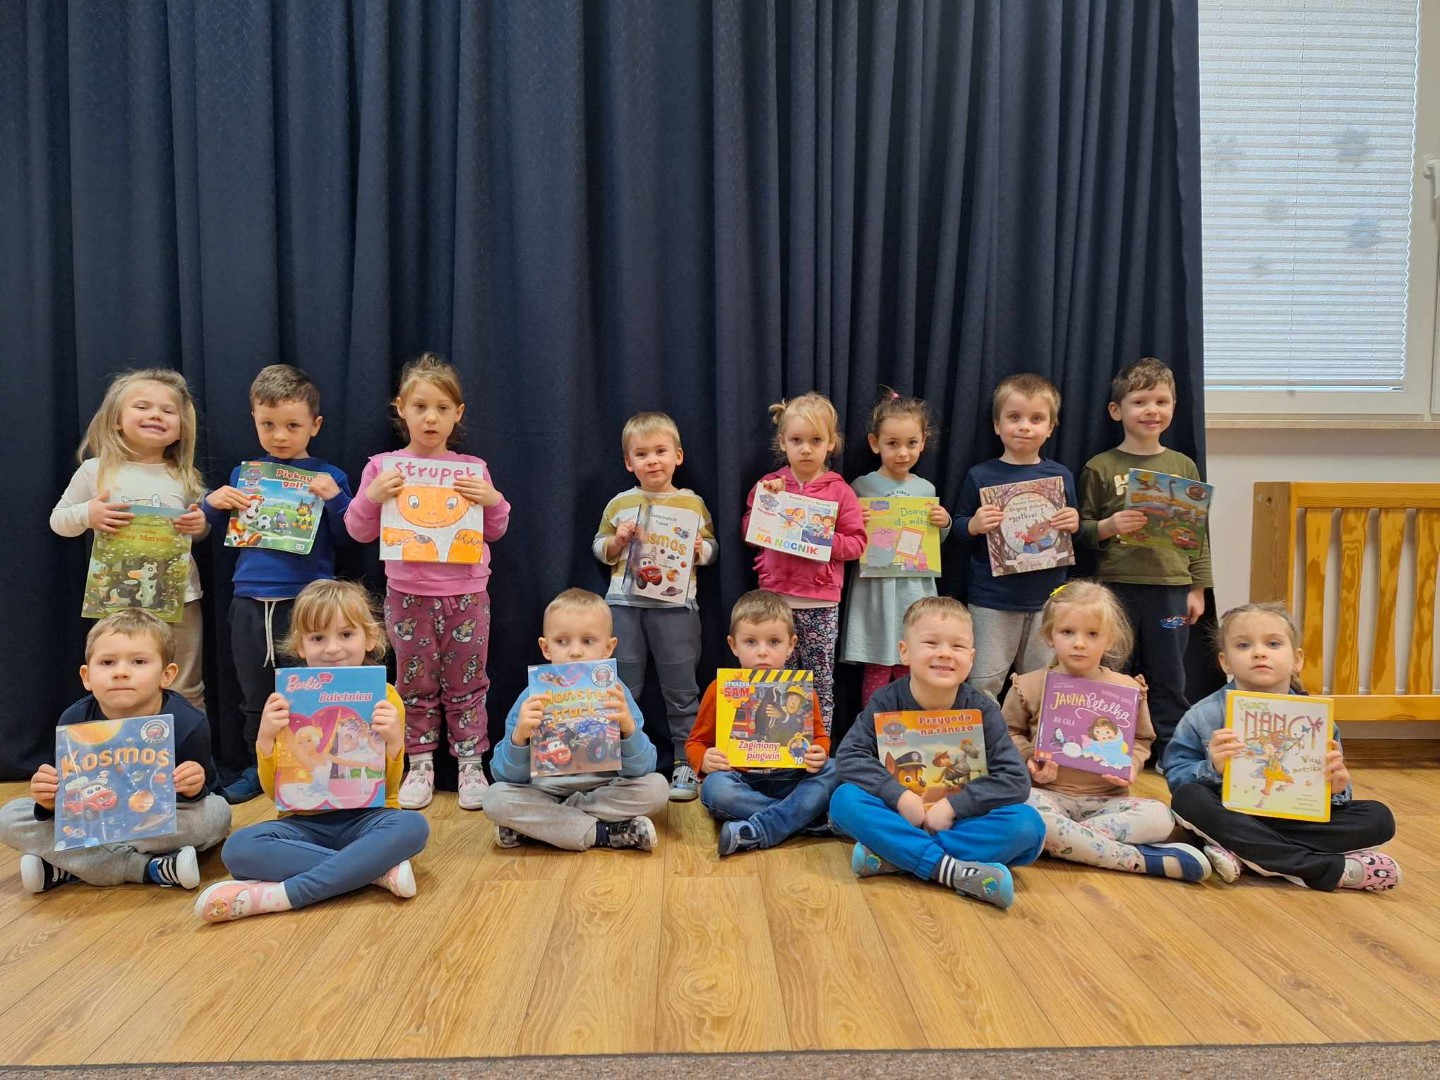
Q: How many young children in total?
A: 15